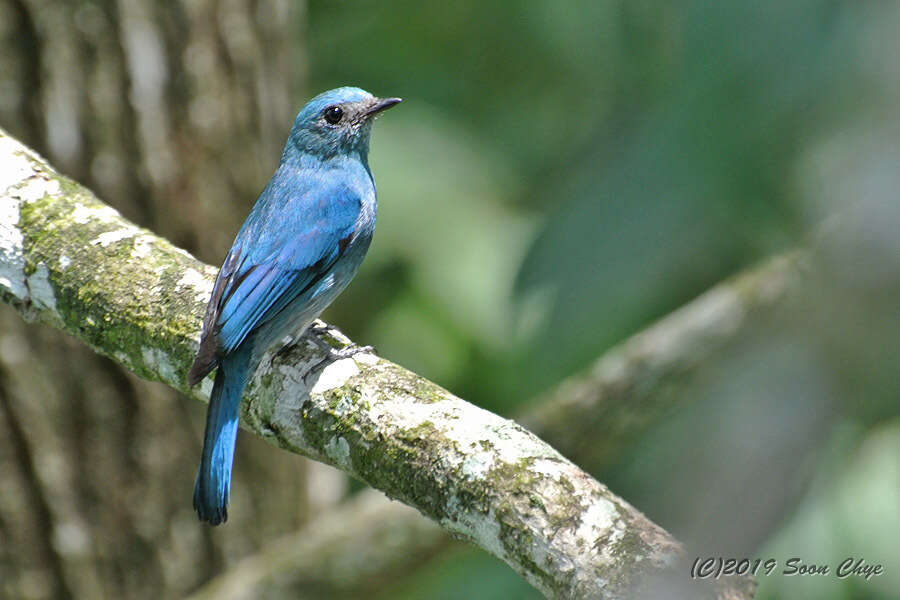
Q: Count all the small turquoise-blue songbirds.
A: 1